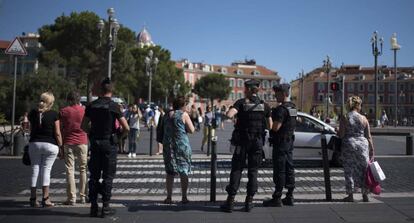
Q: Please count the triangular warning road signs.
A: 1